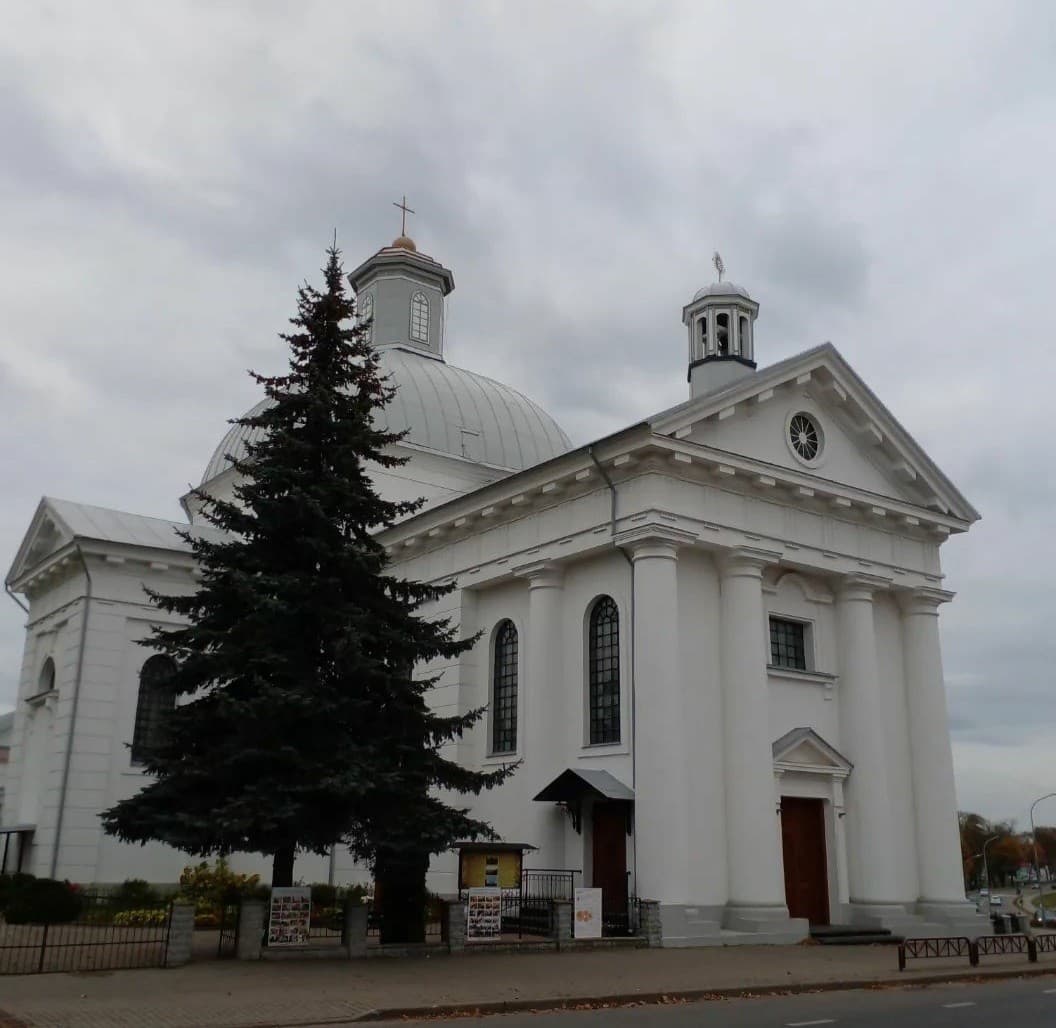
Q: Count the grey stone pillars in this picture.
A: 6